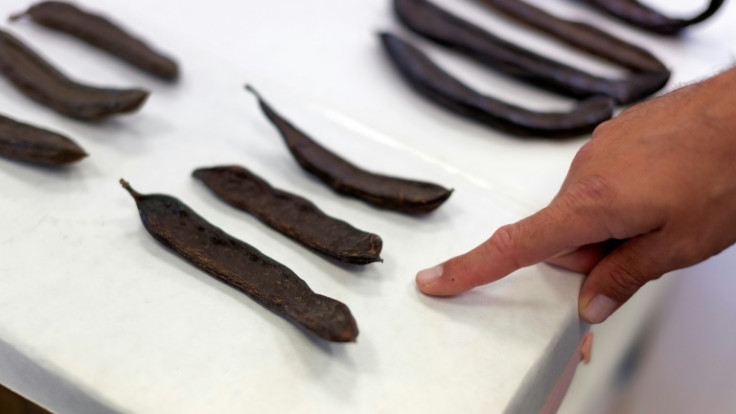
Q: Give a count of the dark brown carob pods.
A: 10